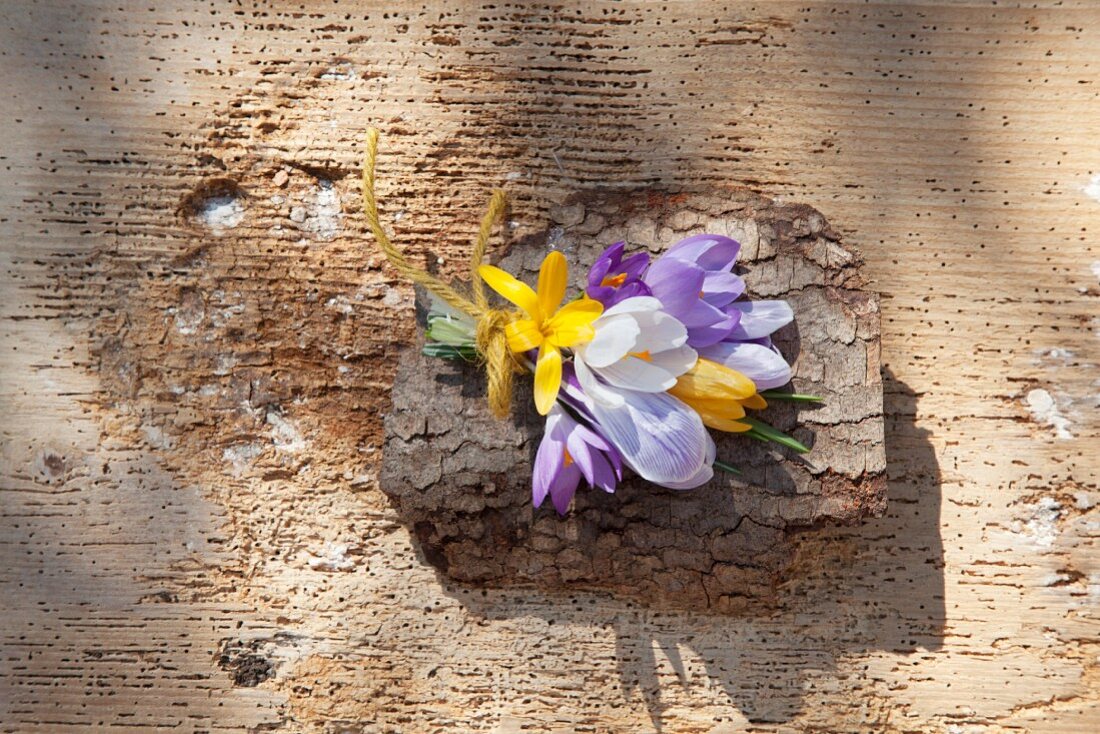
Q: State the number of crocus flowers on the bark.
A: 8